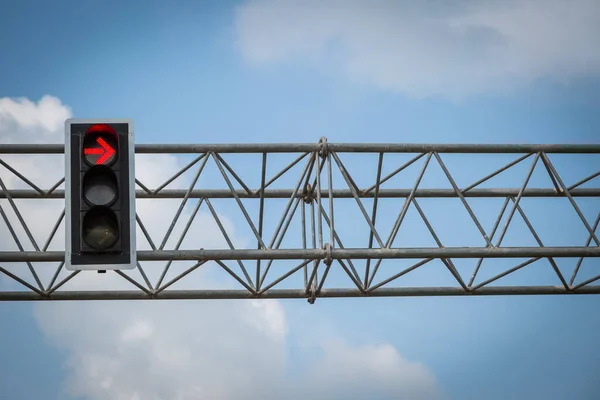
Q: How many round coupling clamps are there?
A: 4